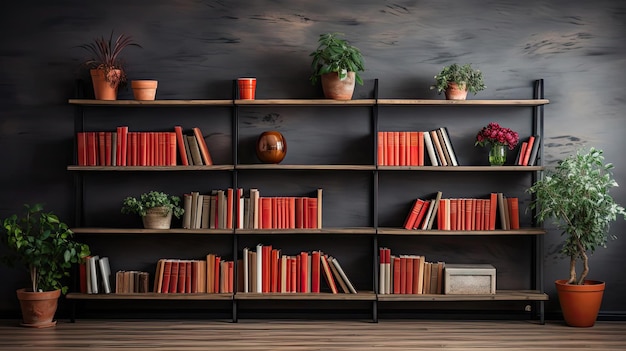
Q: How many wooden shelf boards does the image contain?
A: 12